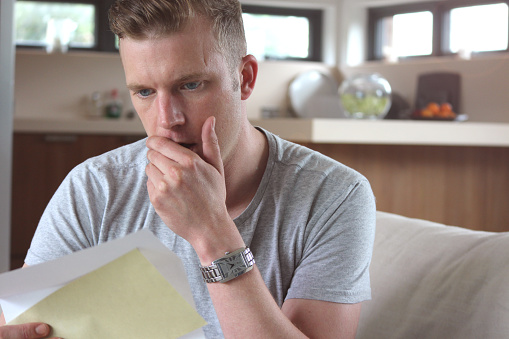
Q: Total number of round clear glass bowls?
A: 1